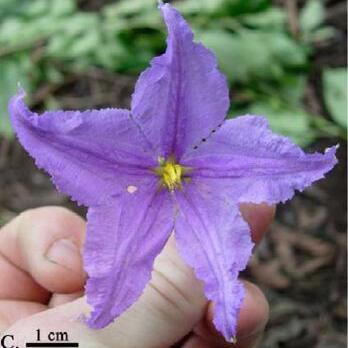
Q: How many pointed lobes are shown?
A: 5